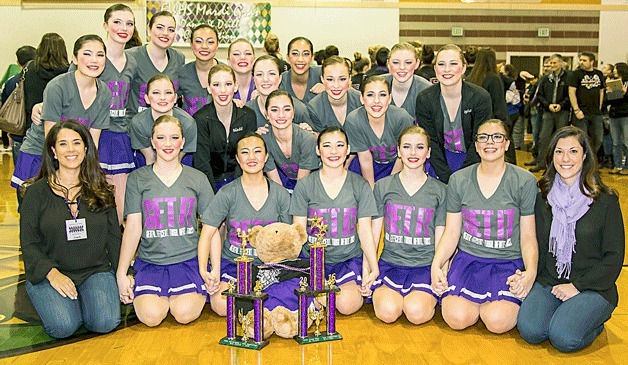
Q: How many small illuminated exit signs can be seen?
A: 2